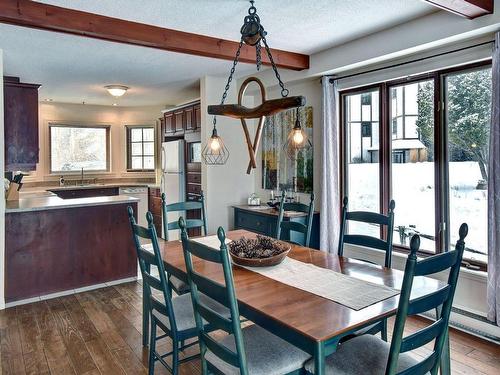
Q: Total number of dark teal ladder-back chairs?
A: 6